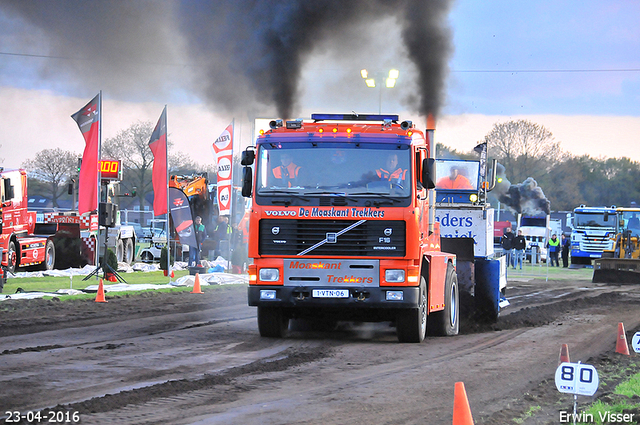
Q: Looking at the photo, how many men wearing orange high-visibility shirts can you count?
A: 3